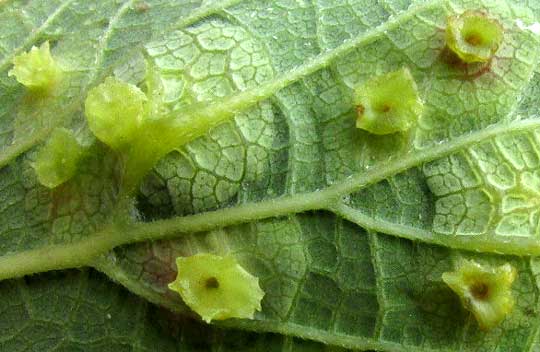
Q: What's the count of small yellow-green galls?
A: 7